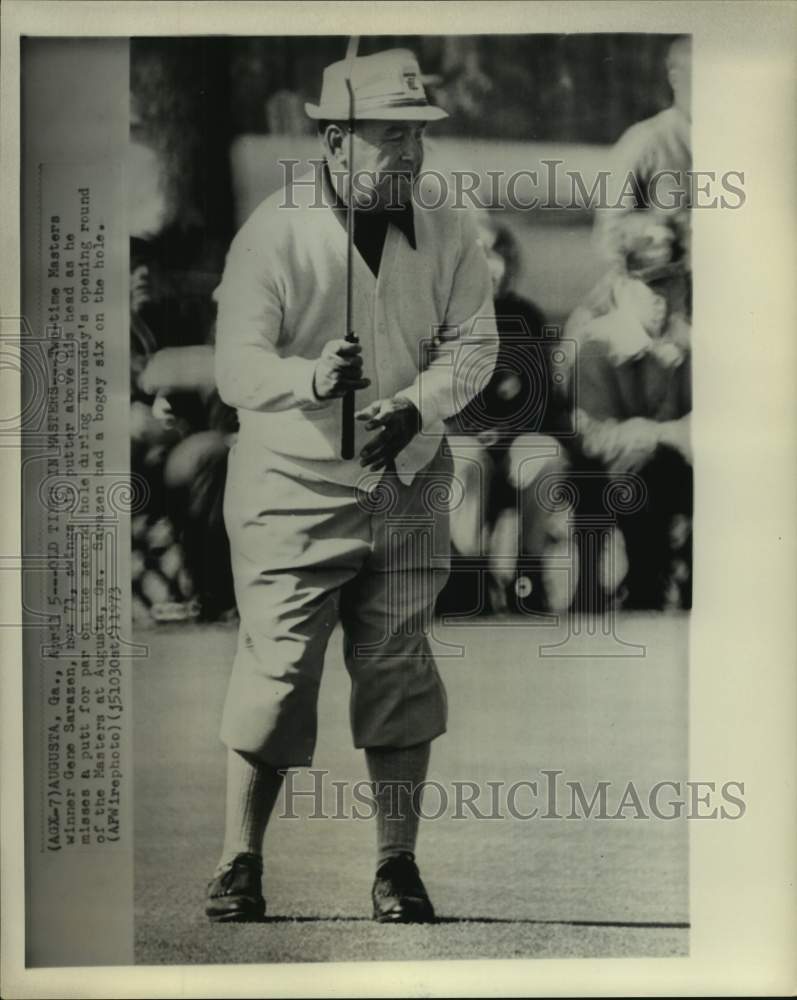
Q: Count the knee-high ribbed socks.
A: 2